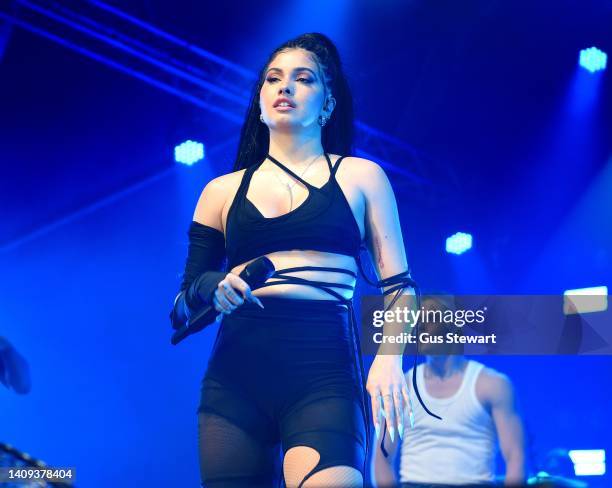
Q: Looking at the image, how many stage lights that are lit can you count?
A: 5